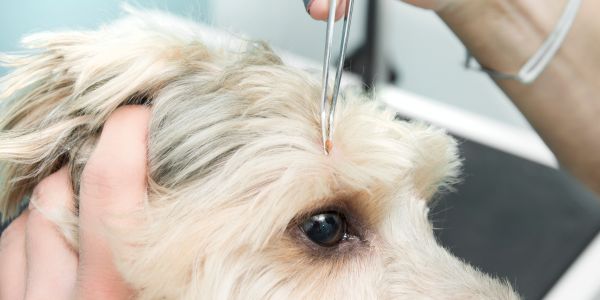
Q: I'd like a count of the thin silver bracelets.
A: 1